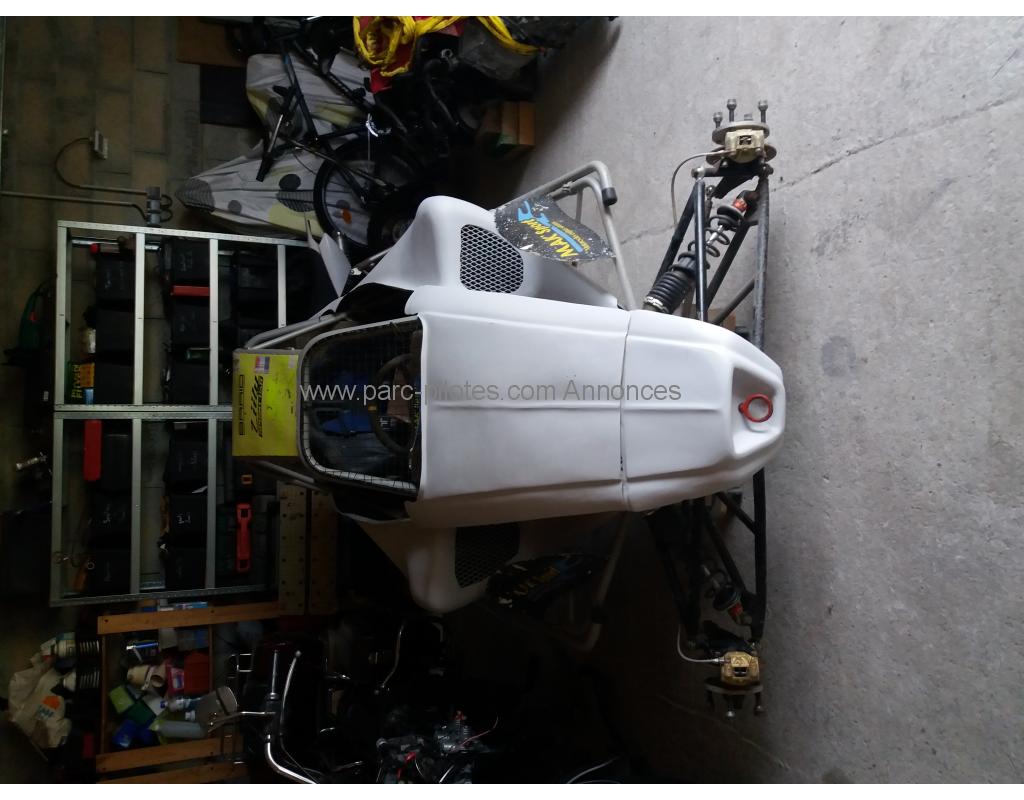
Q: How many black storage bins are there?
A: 12